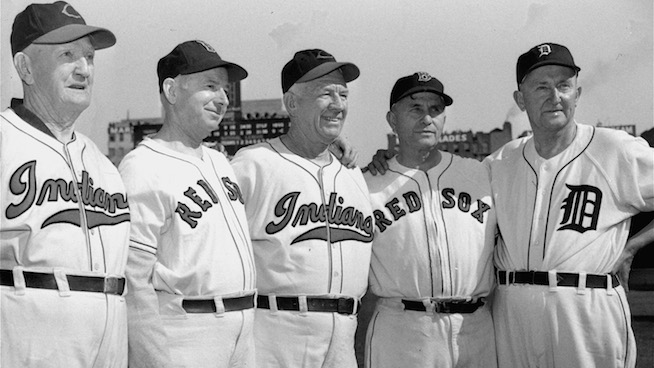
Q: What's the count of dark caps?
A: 5